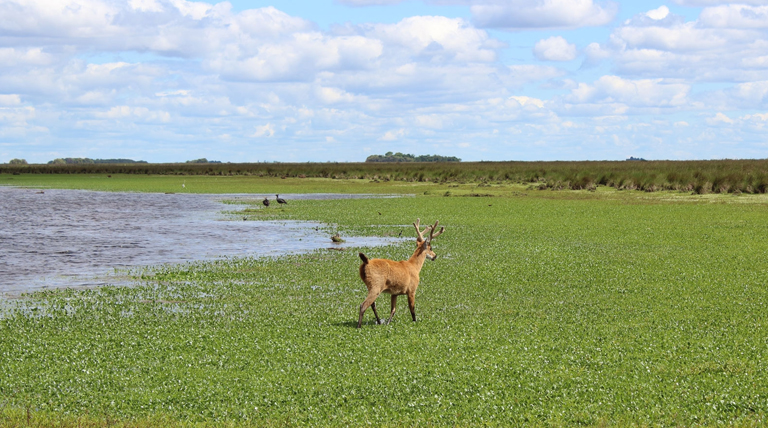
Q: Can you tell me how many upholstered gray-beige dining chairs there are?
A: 0